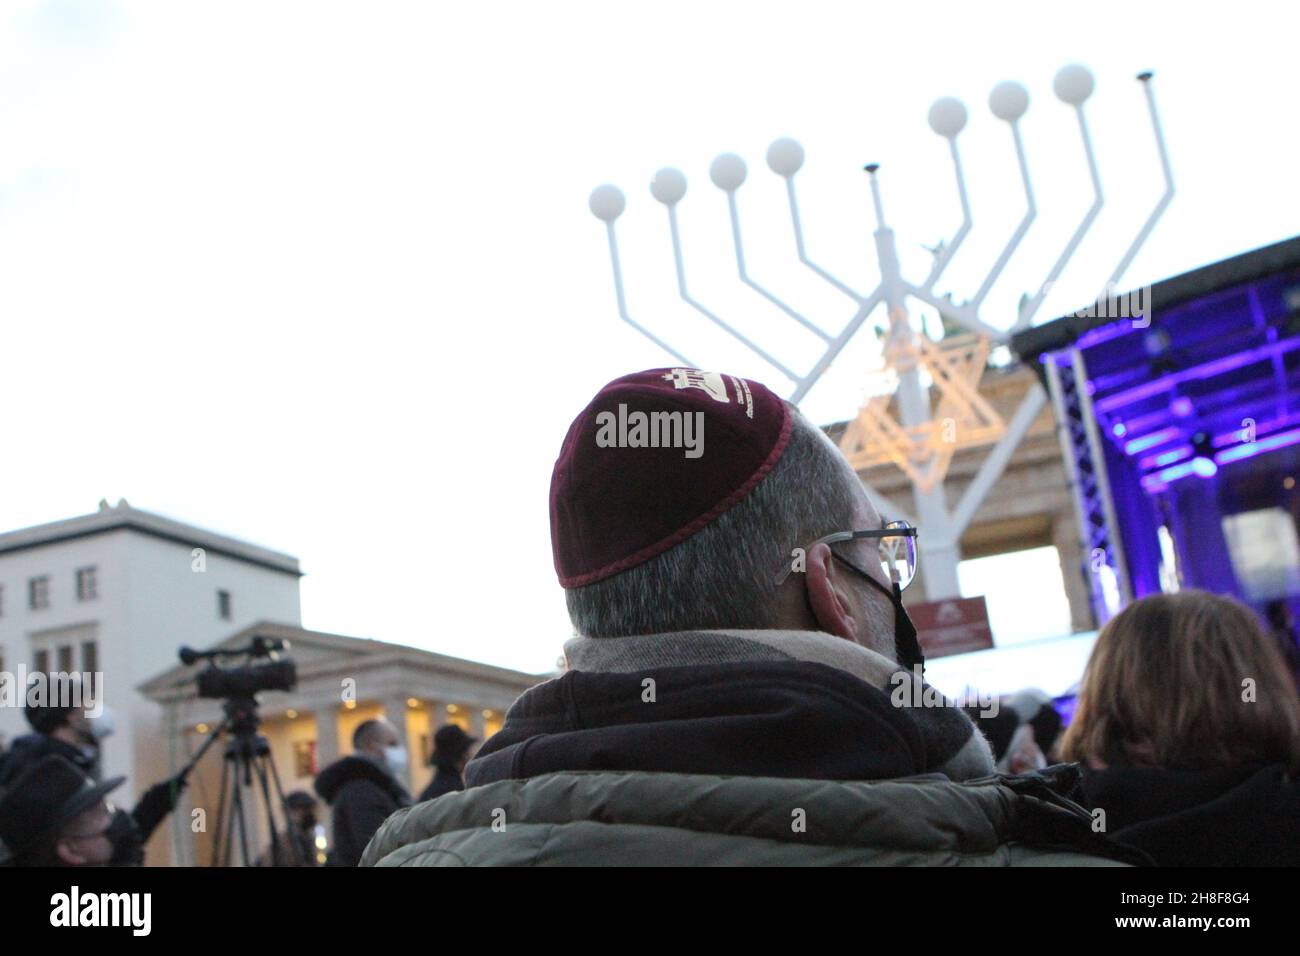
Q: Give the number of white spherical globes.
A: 7